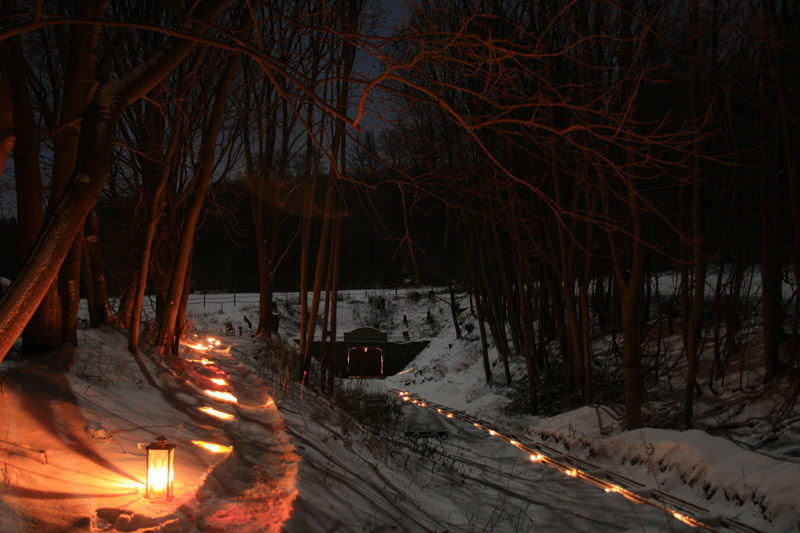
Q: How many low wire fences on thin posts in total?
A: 1